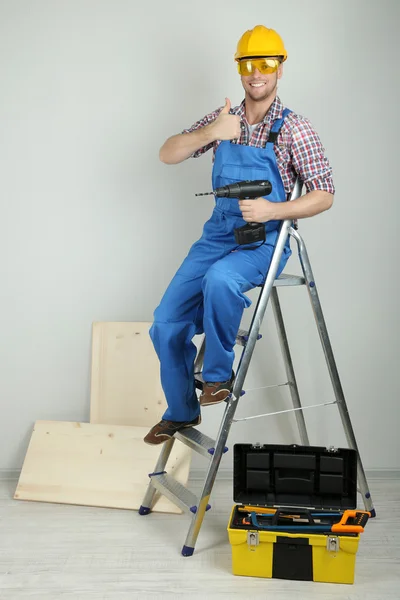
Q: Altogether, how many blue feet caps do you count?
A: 3